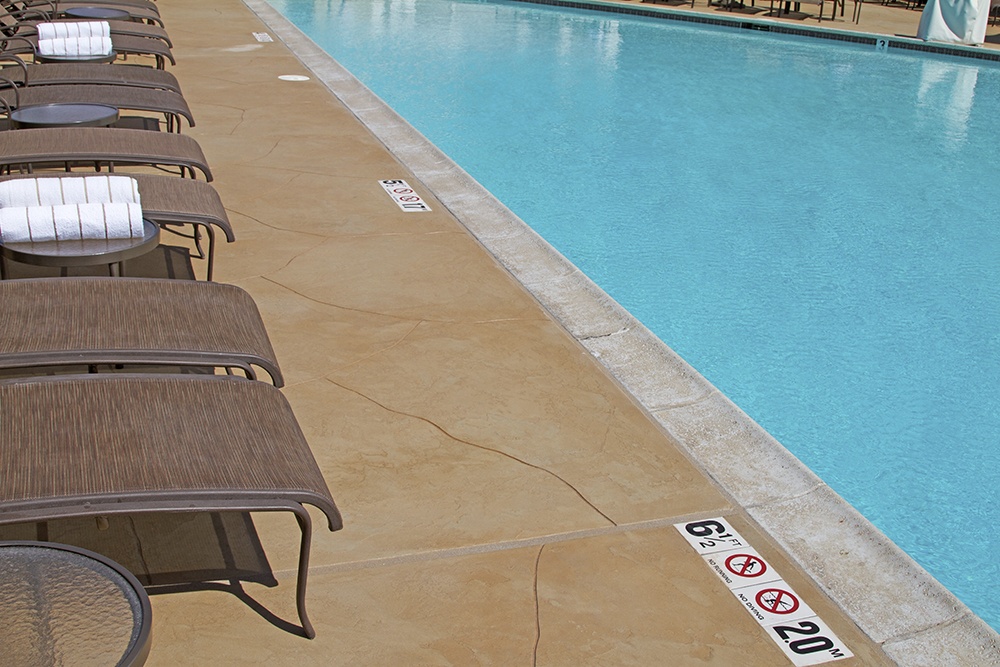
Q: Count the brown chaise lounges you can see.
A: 10